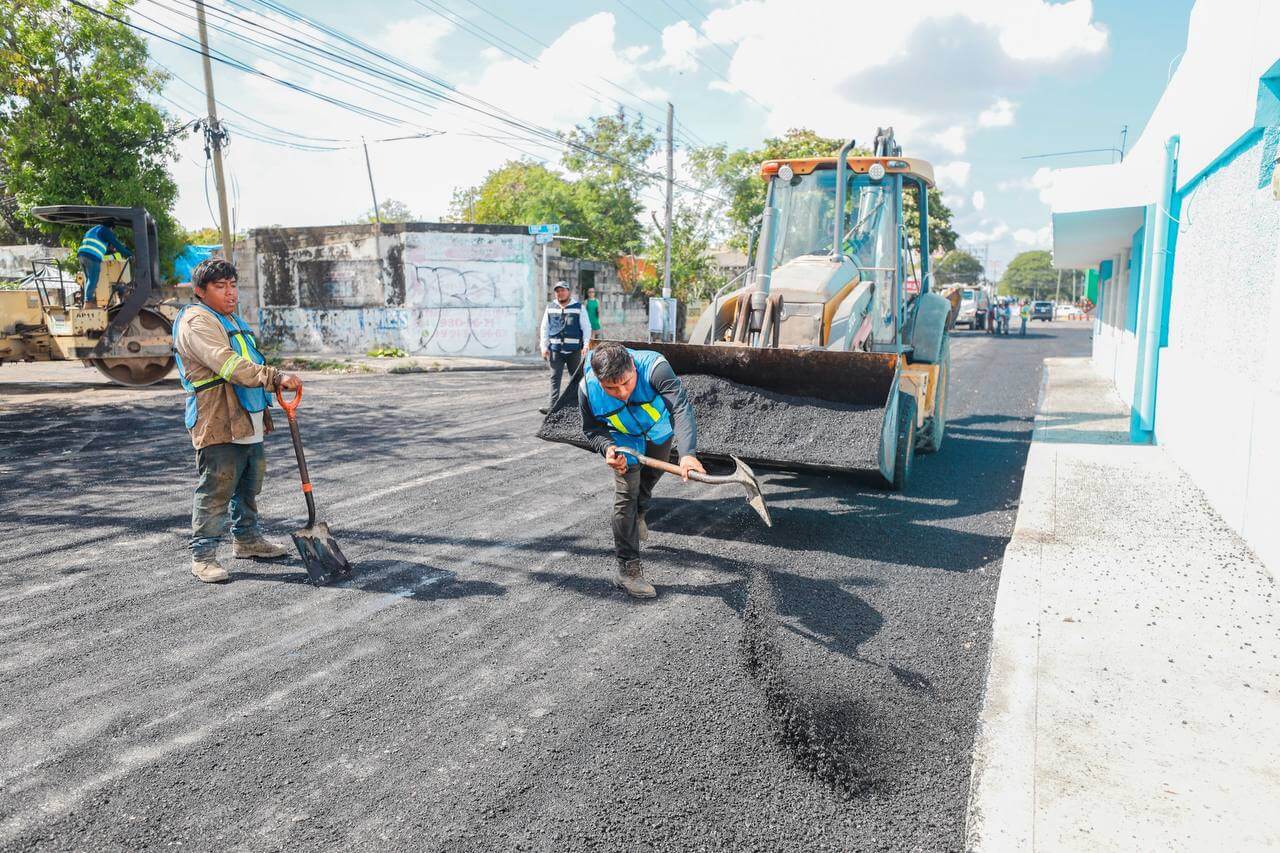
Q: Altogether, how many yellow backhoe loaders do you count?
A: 1